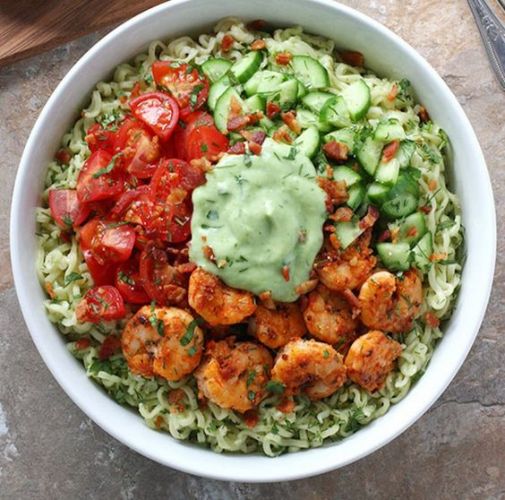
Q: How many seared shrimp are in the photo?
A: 9